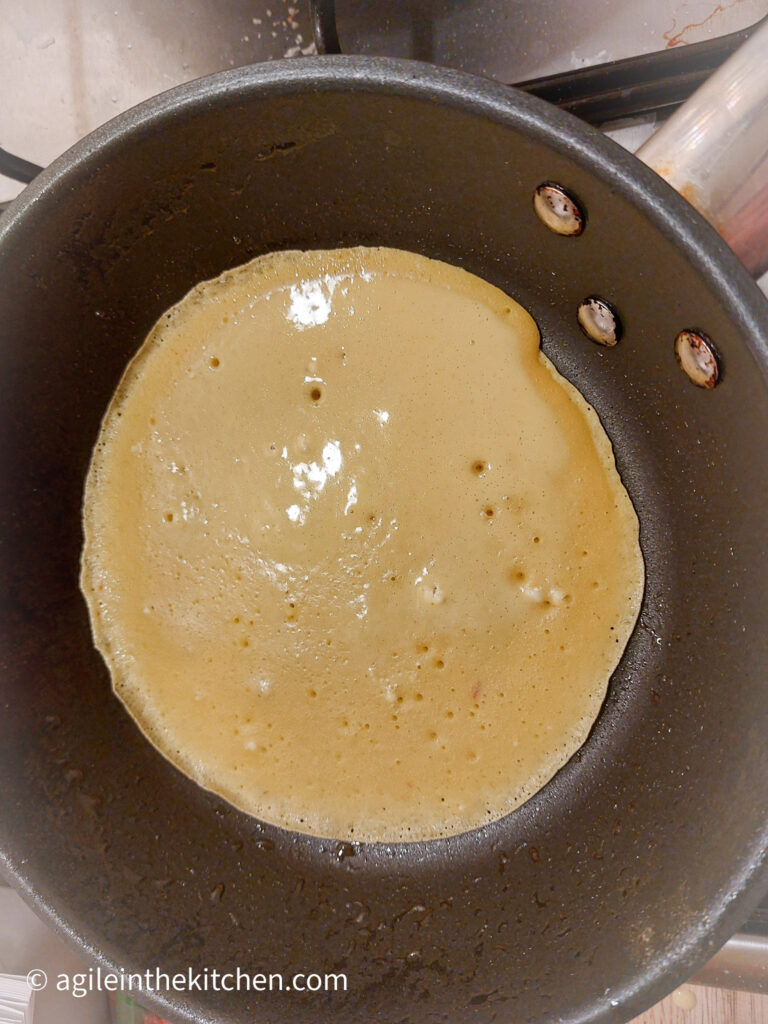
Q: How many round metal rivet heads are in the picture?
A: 3